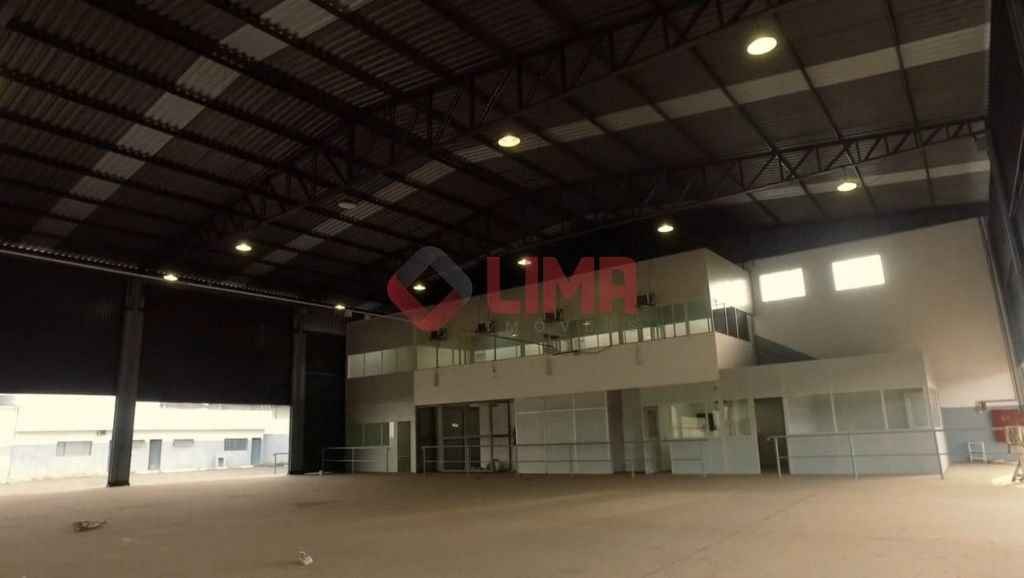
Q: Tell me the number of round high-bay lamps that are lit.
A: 9